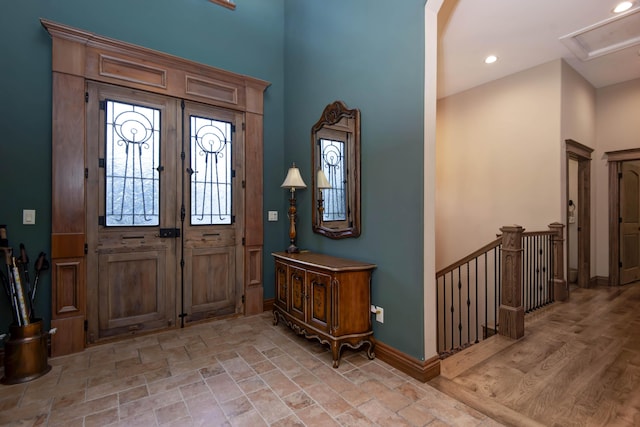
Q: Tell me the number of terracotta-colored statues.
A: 0